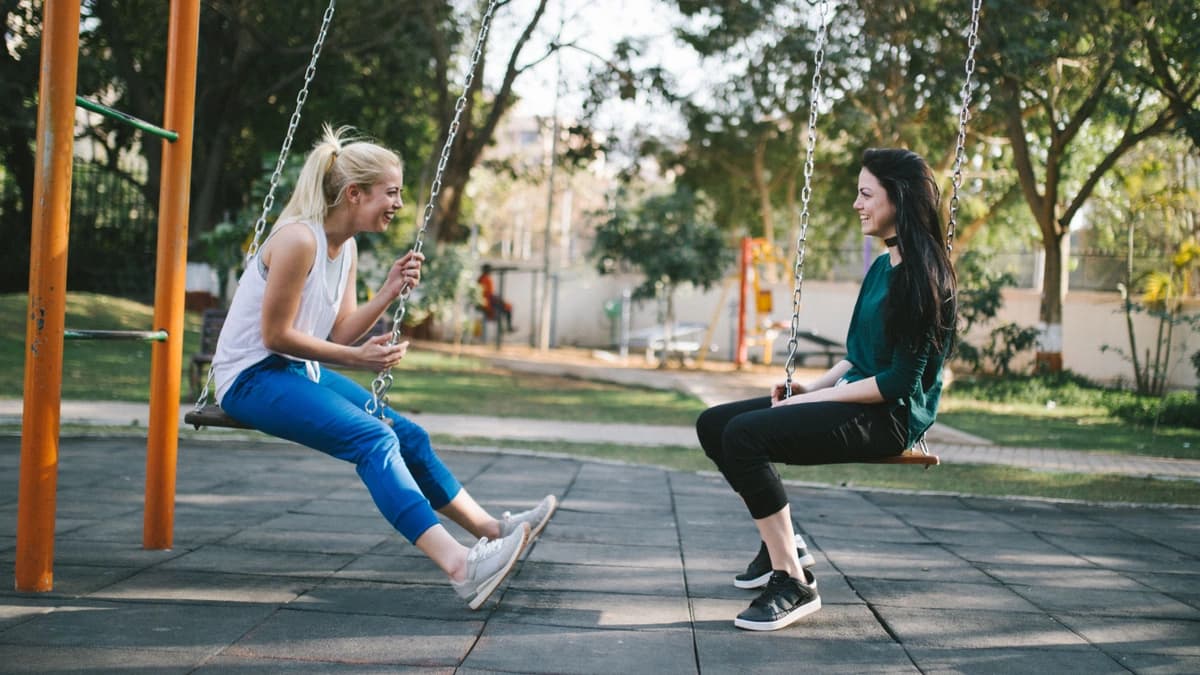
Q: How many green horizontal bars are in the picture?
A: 2